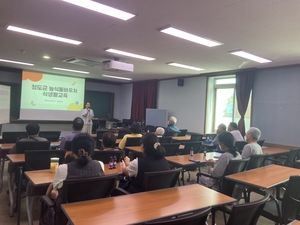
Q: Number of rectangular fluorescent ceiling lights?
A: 9